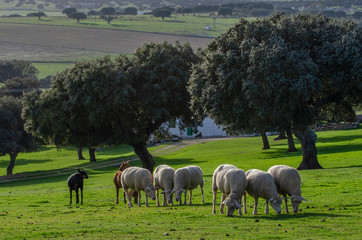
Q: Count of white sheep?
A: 6